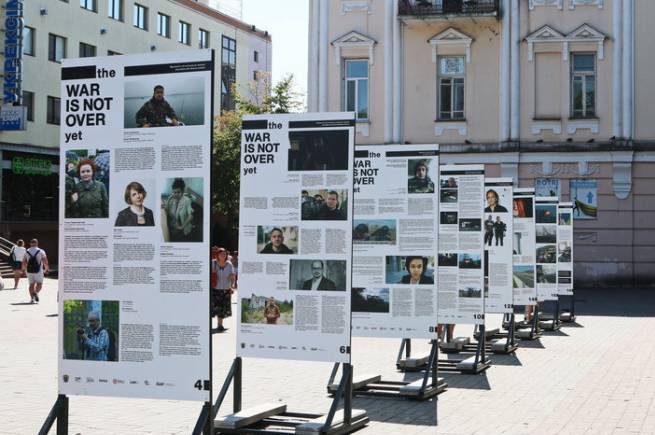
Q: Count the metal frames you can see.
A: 8